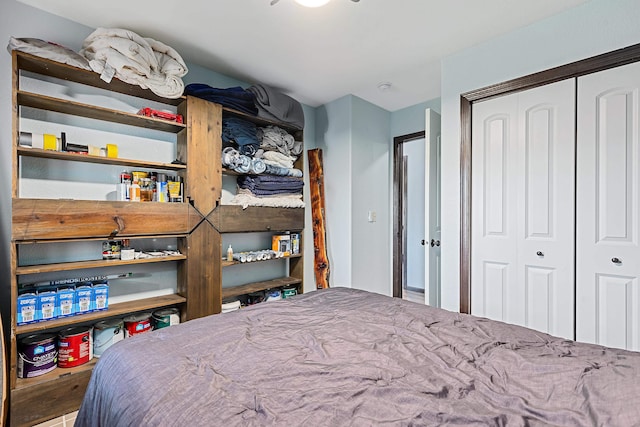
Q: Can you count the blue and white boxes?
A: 5